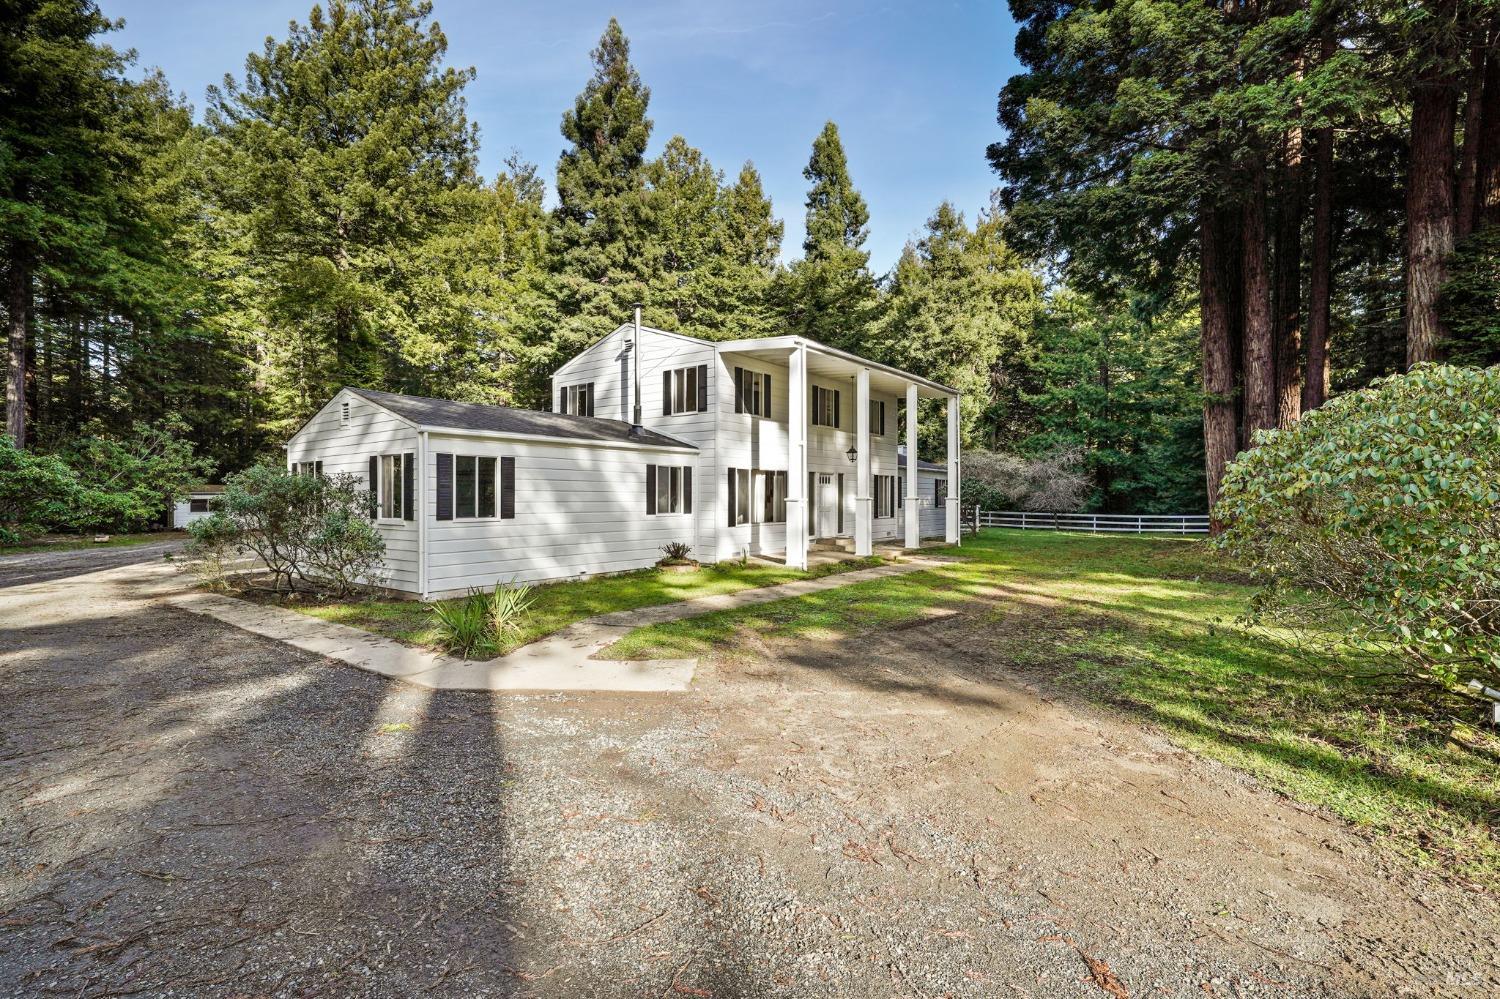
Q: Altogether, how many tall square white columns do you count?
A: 4